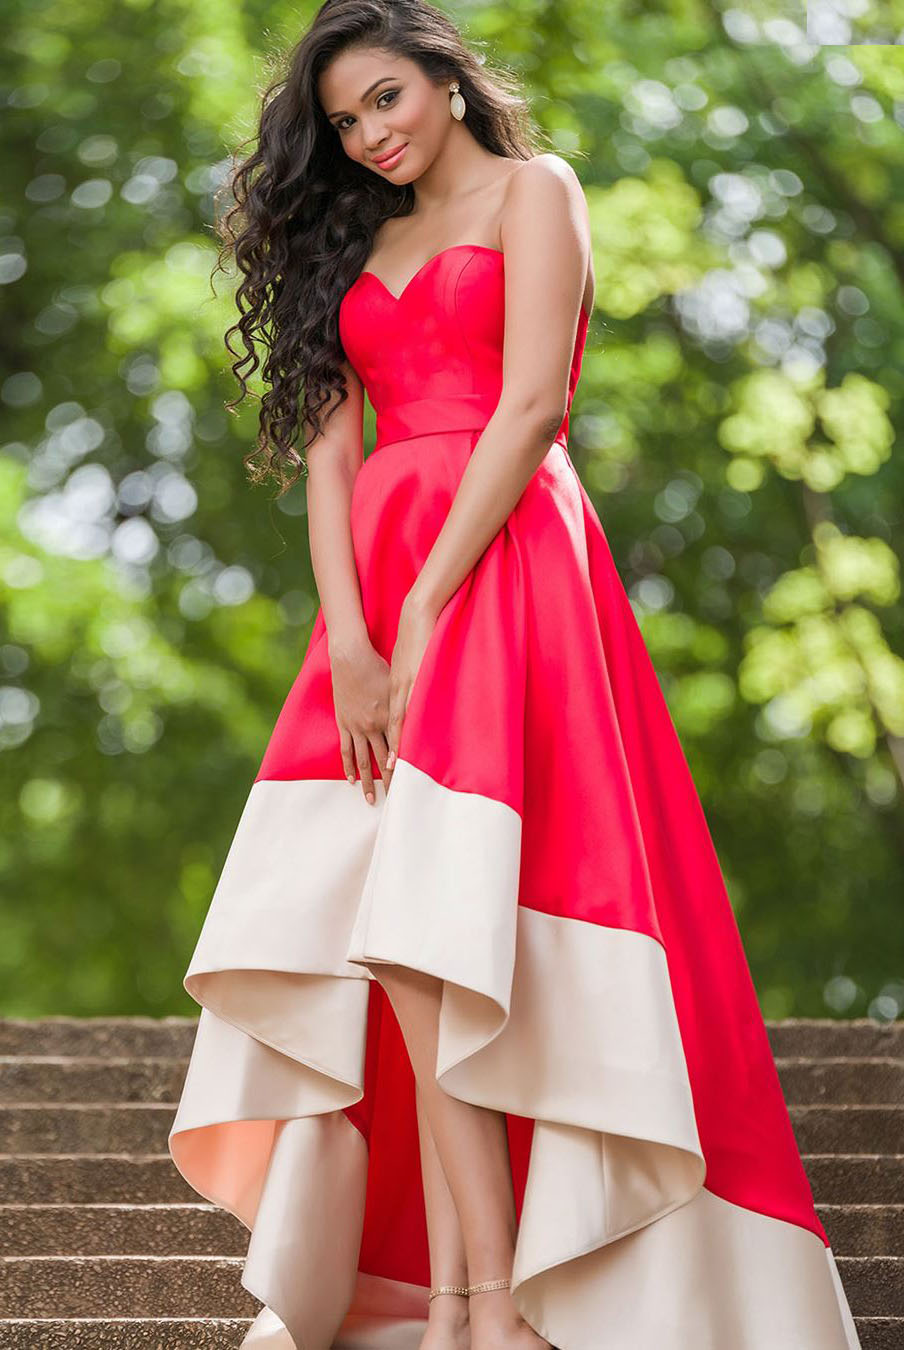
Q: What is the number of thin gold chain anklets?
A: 2